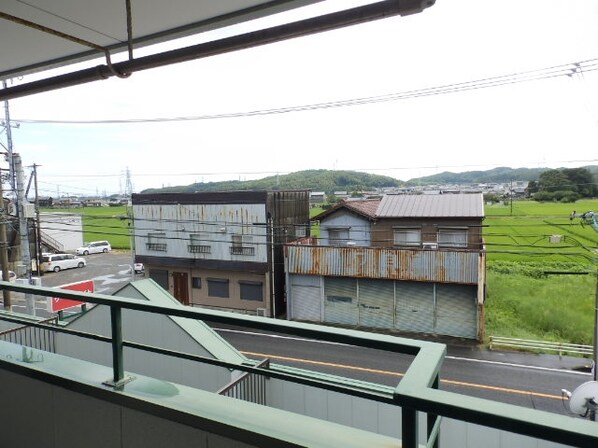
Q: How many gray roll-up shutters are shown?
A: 5